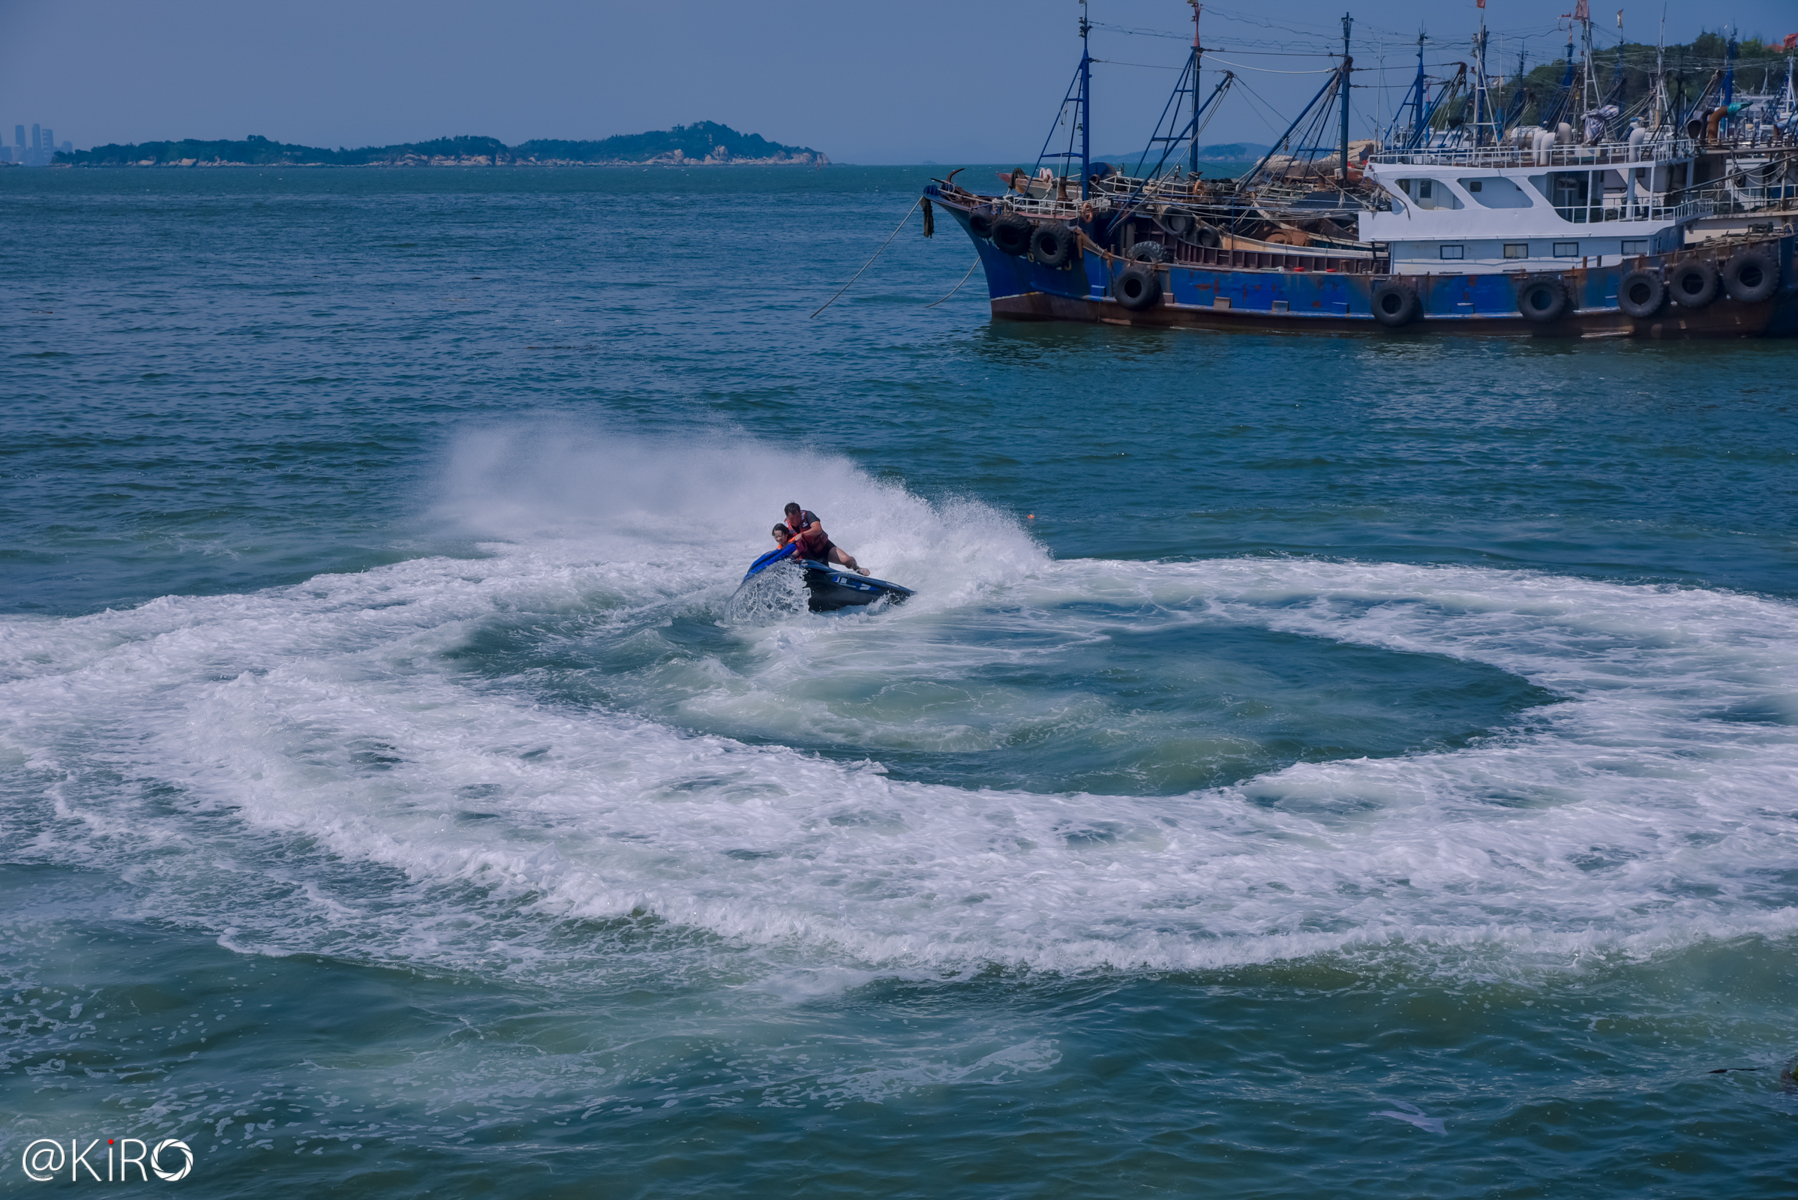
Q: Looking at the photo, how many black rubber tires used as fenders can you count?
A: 12